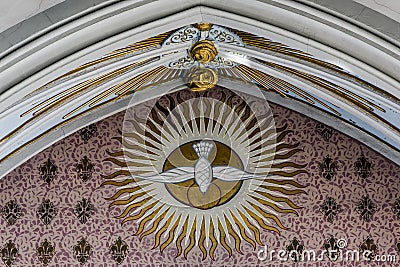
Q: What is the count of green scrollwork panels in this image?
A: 0